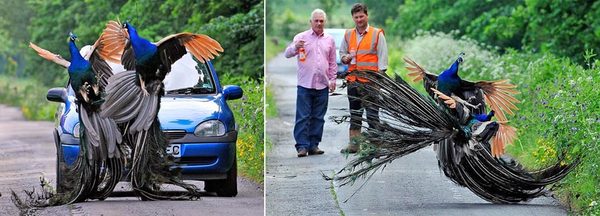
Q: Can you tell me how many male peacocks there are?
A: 4